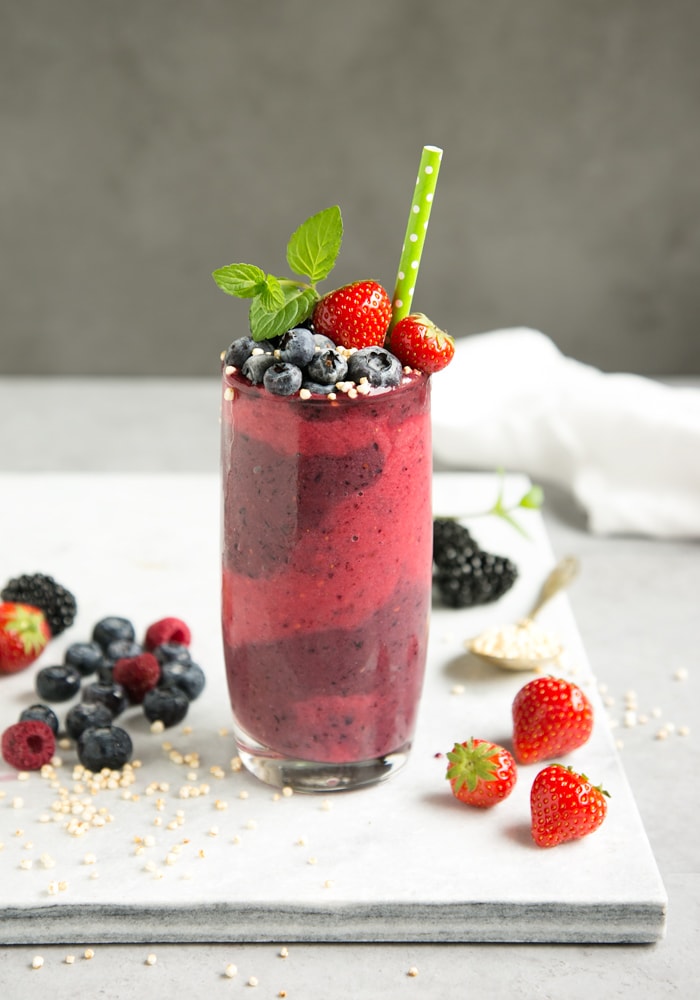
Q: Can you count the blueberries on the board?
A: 12